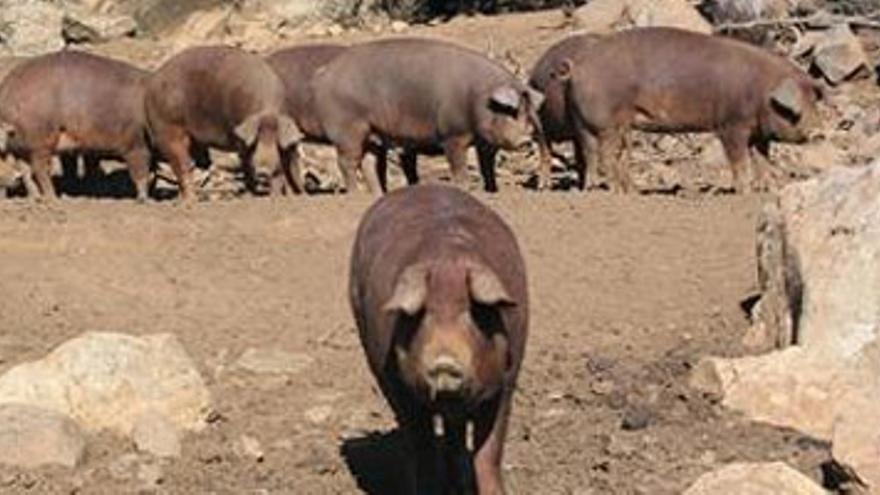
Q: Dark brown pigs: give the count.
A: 7